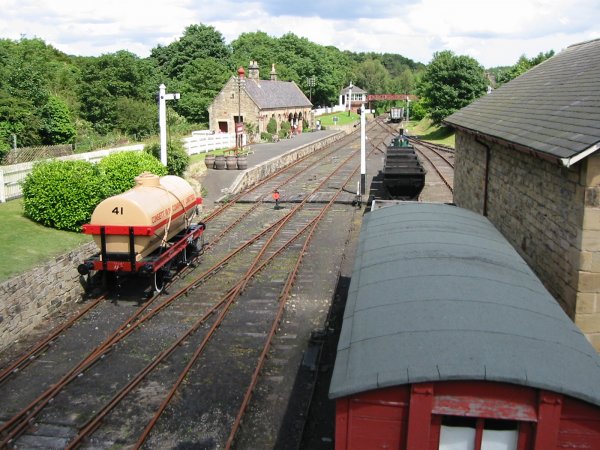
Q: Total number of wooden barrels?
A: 4